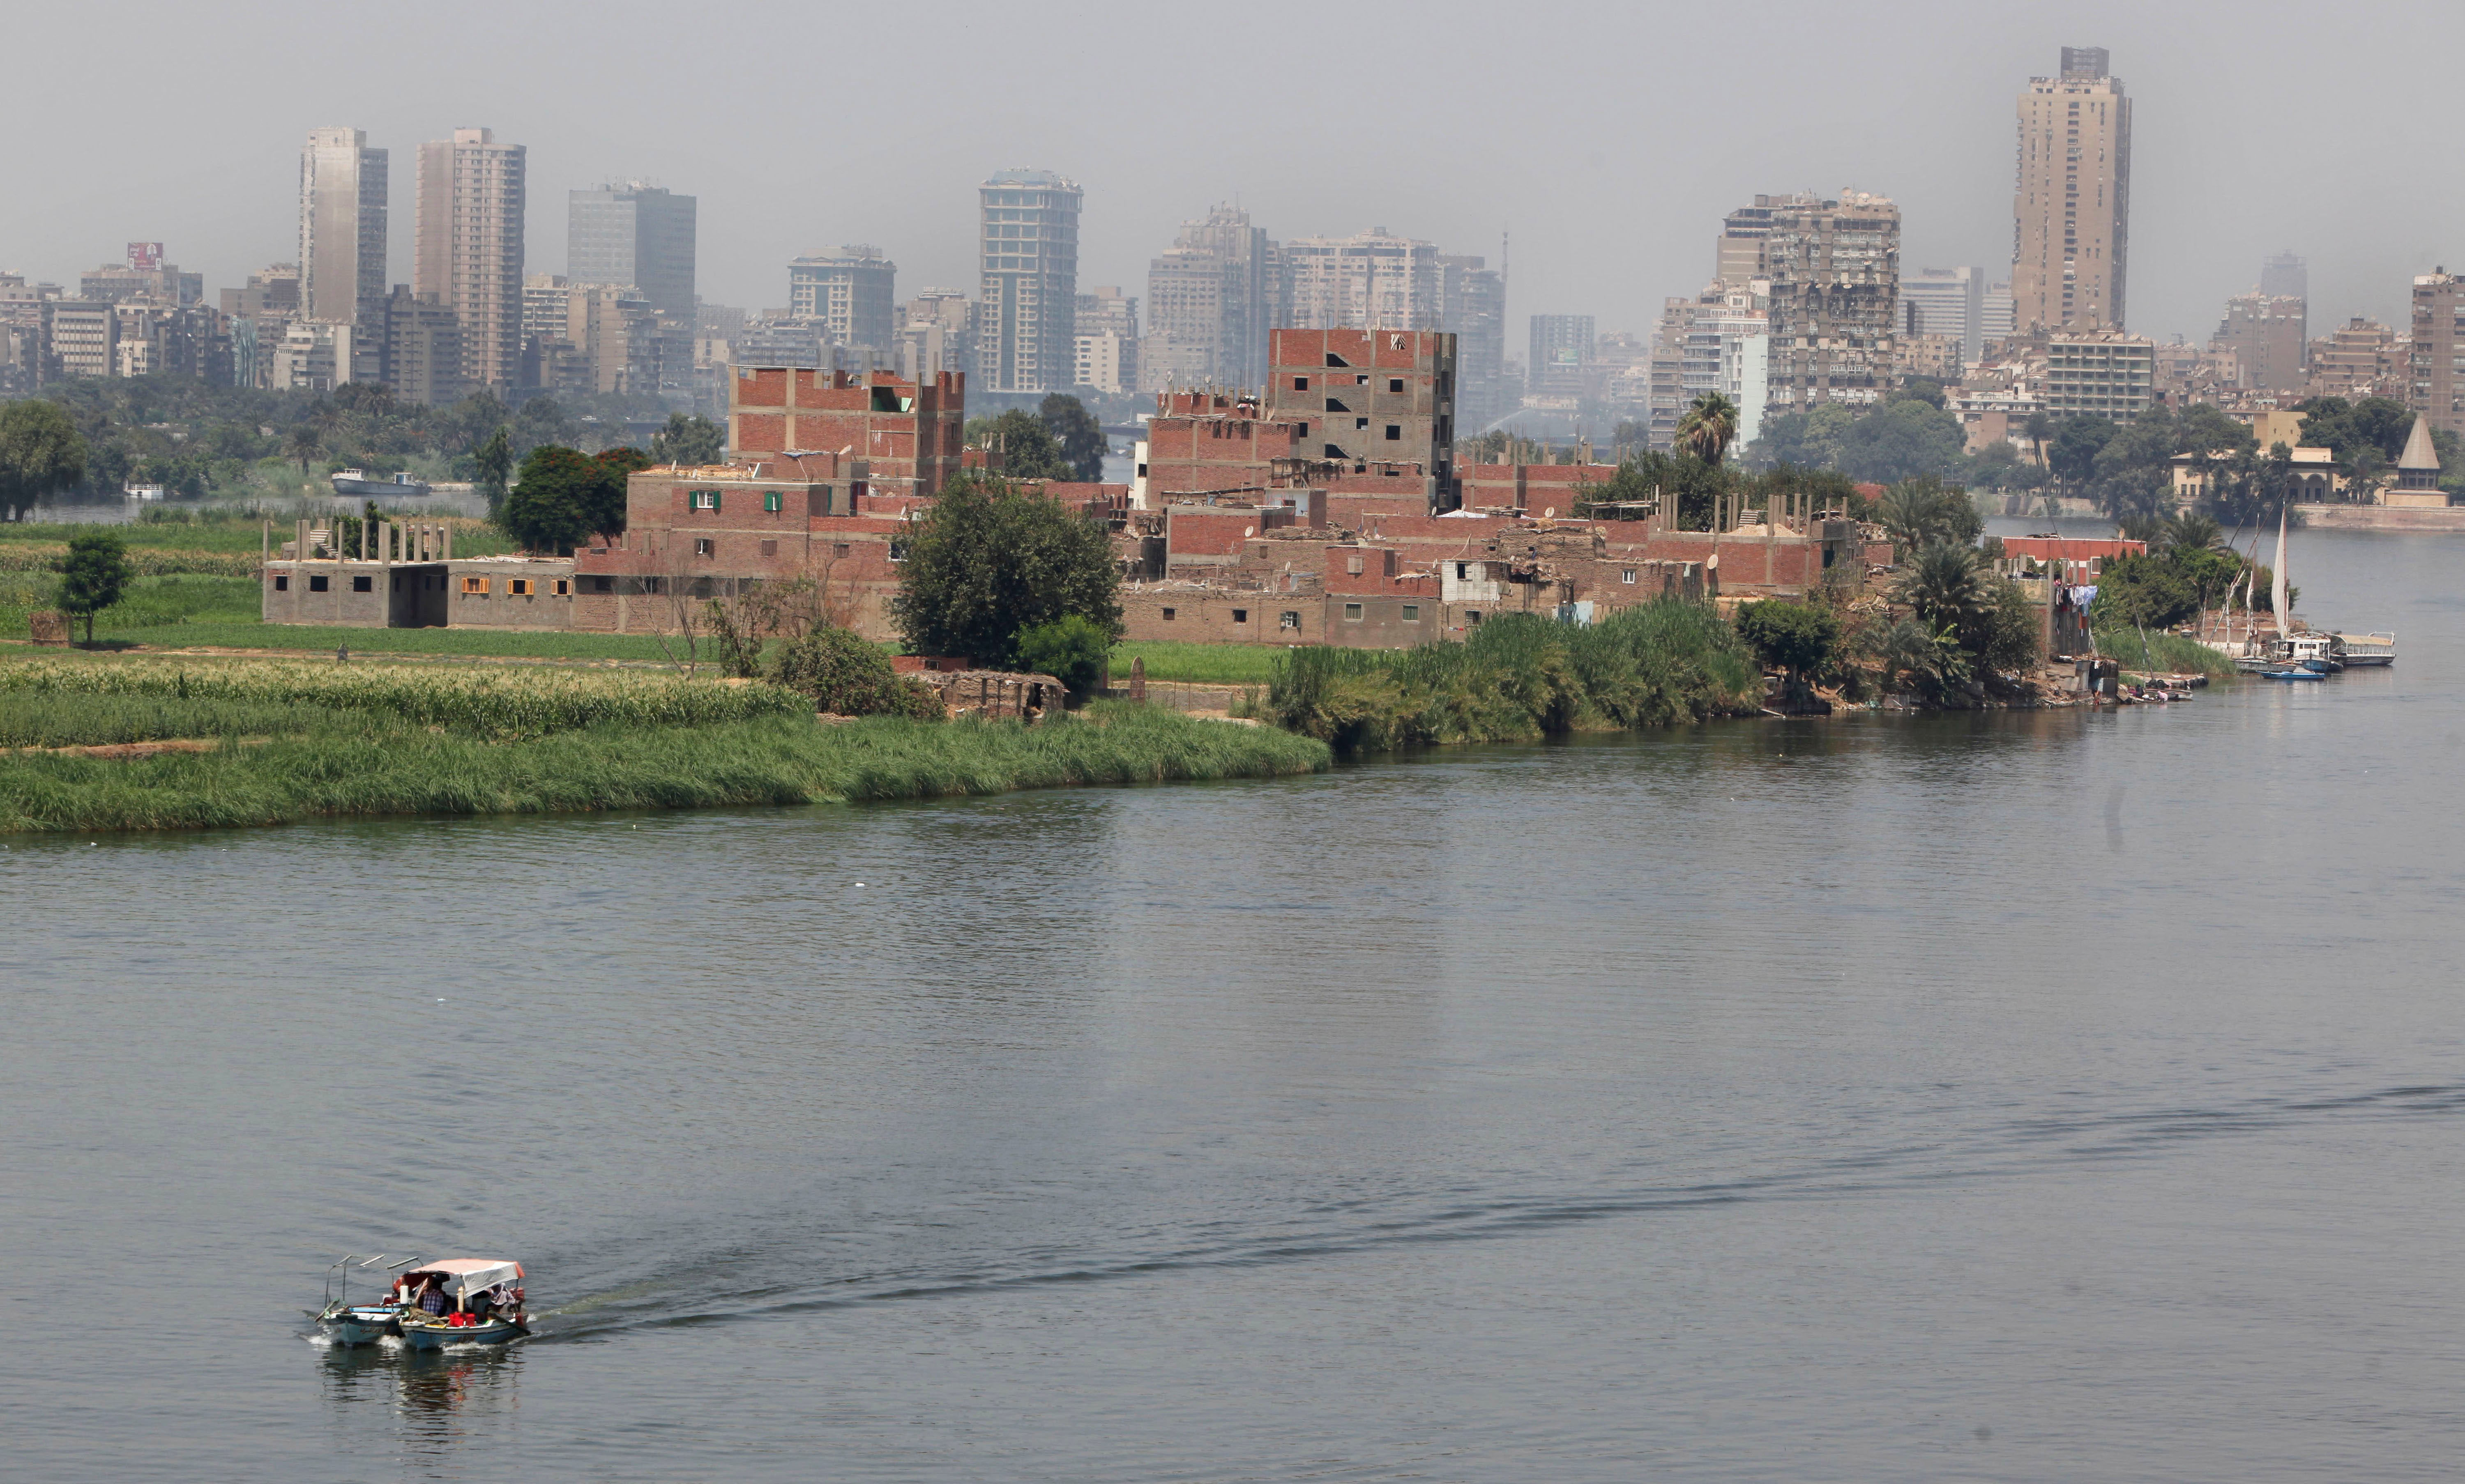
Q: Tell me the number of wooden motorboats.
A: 2